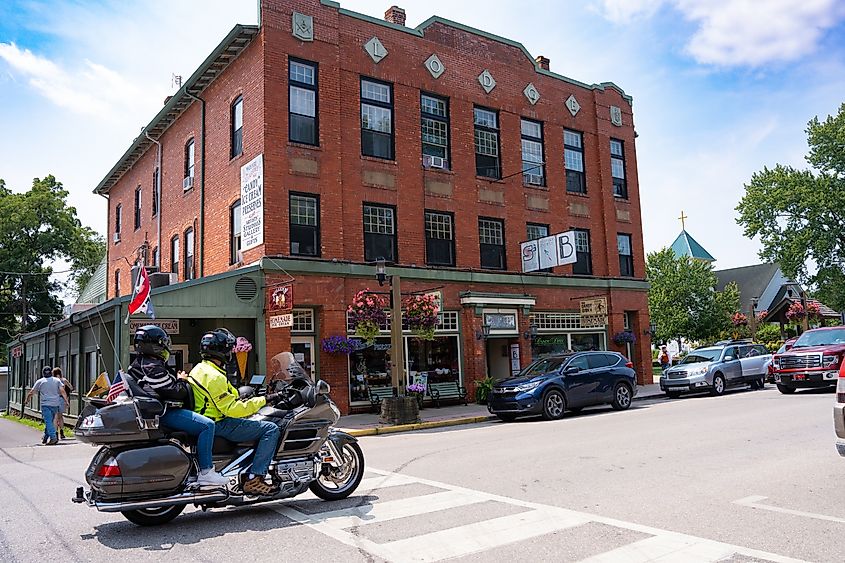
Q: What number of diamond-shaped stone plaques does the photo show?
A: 5